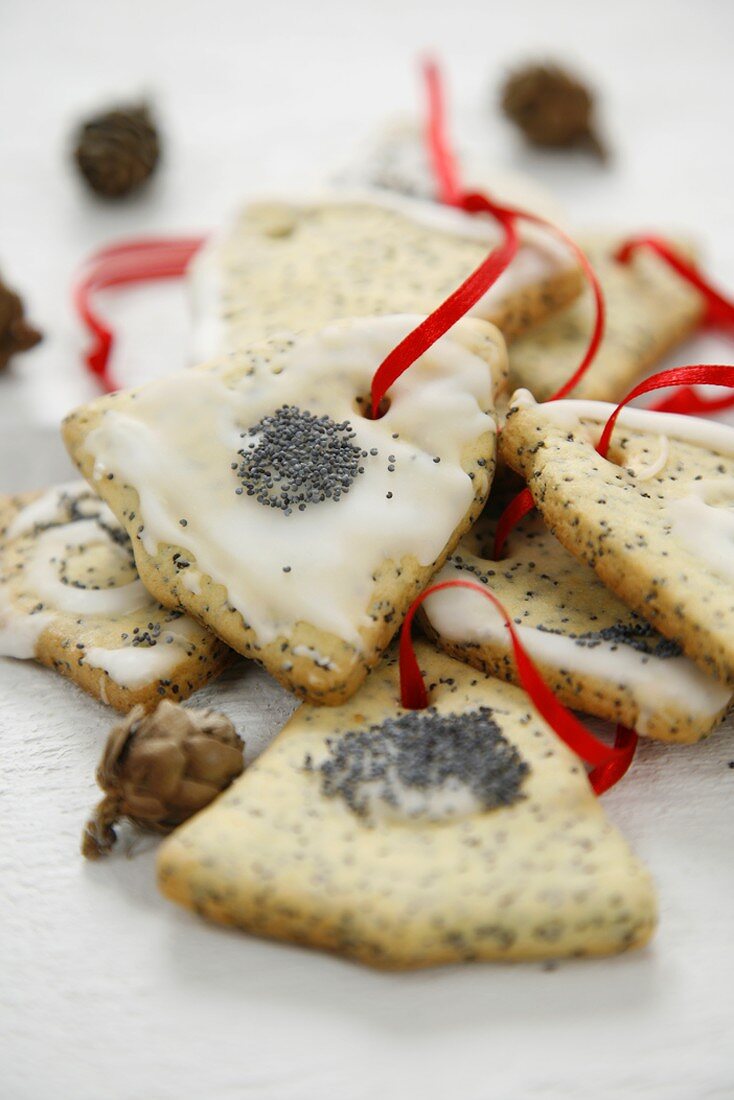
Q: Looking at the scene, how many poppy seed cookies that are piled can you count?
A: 8